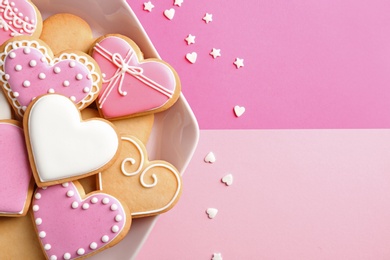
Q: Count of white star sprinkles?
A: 7